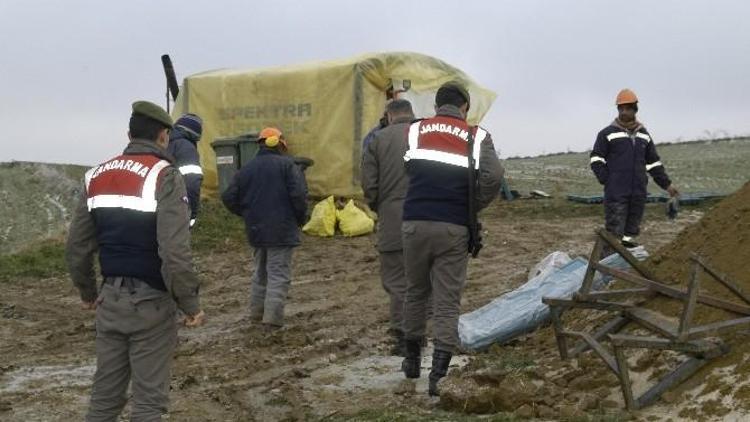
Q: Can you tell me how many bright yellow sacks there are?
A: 2